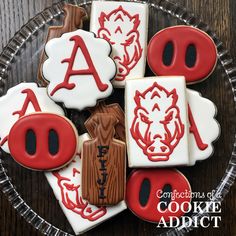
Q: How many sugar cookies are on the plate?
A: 12